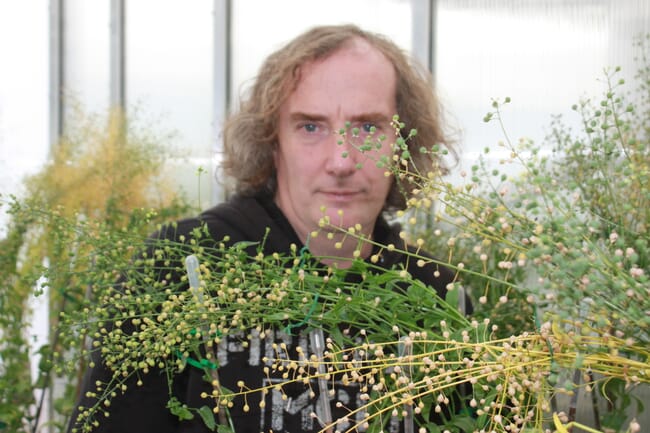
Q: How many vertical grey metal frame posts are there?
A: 4